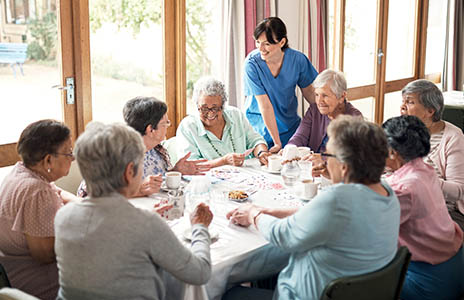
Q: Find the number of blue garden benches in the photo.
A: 1